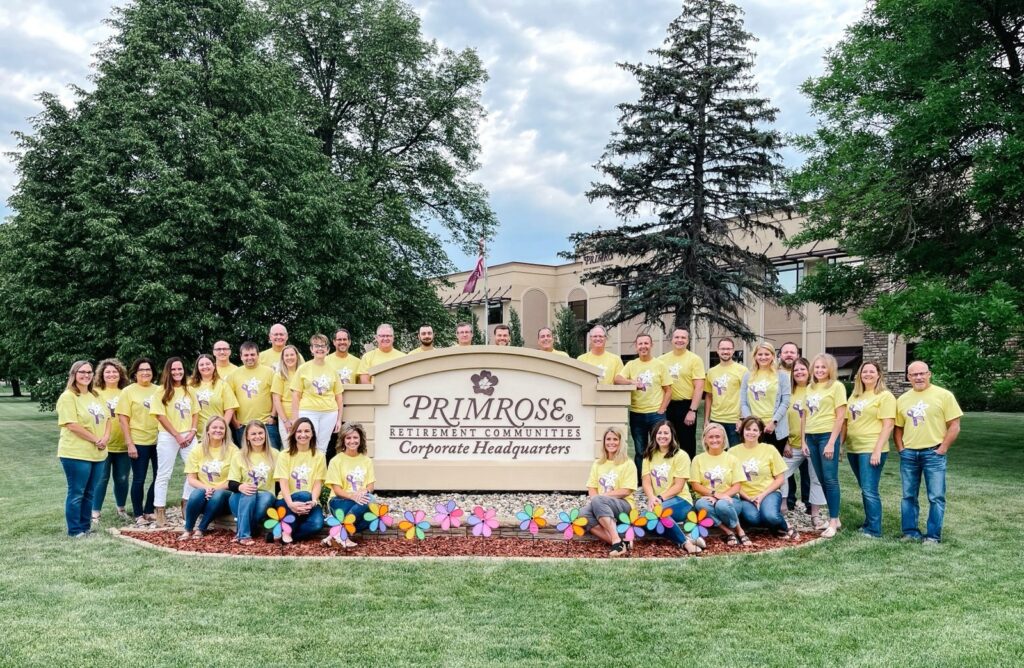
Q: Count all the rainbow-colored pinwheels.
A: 9